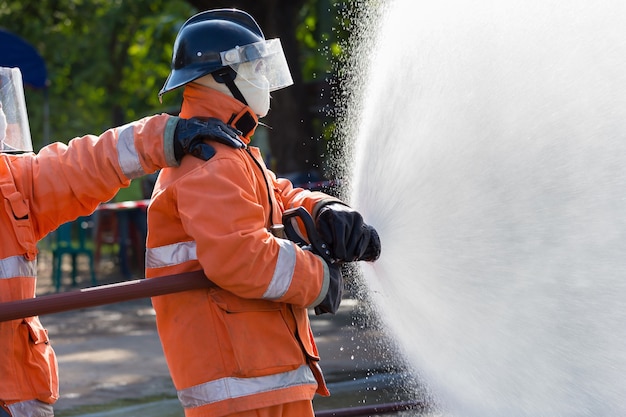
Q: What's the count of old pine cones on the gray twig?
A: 0